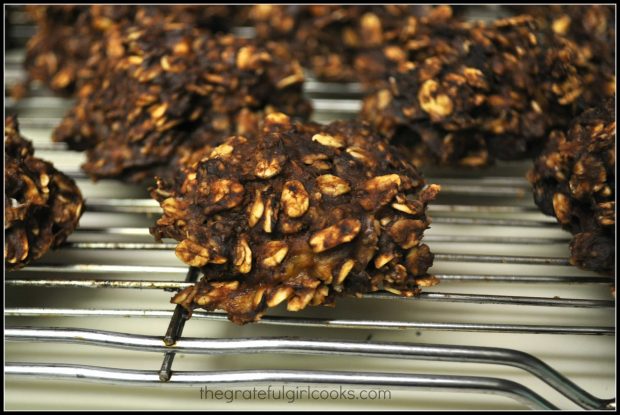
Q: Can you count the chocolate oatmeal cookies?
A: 8